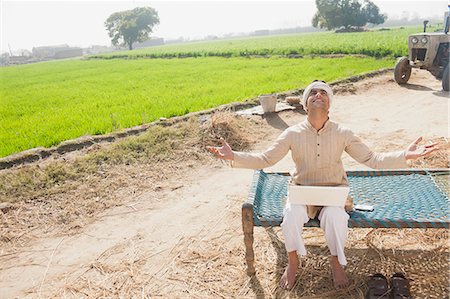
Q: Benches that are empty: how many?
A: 0